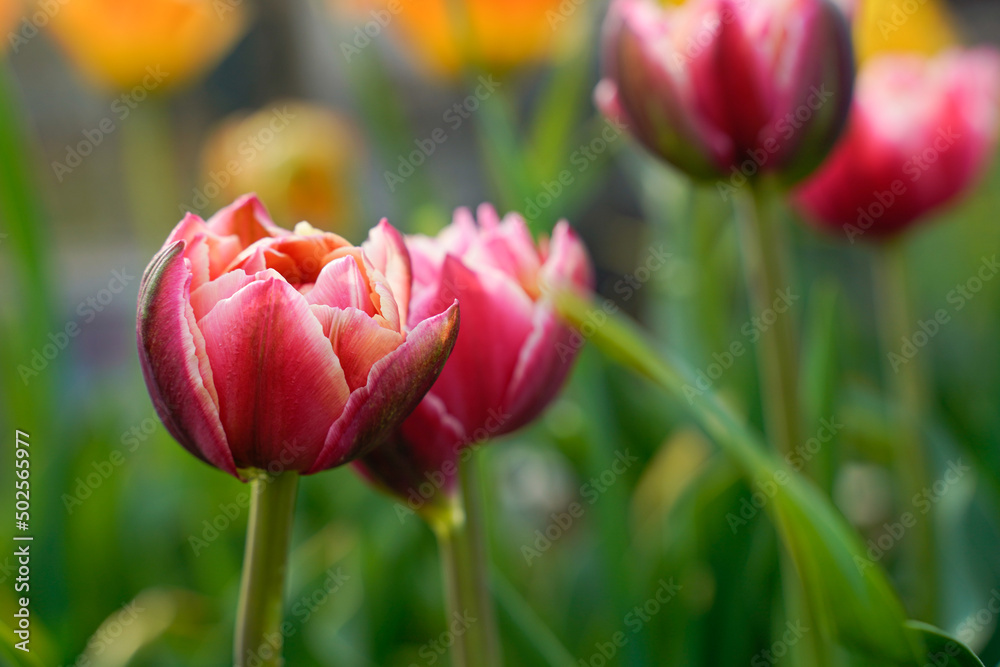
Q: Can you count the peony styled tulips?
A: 4